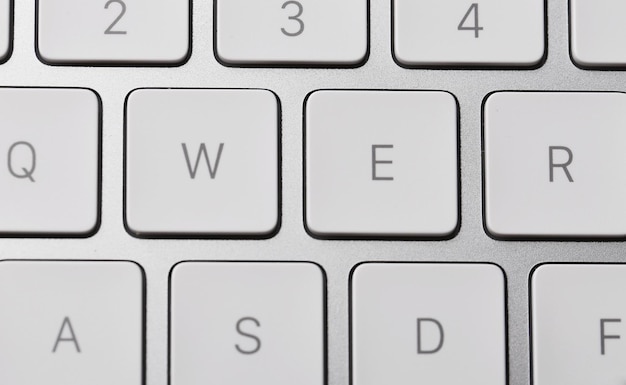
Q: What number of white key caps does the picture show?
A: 13